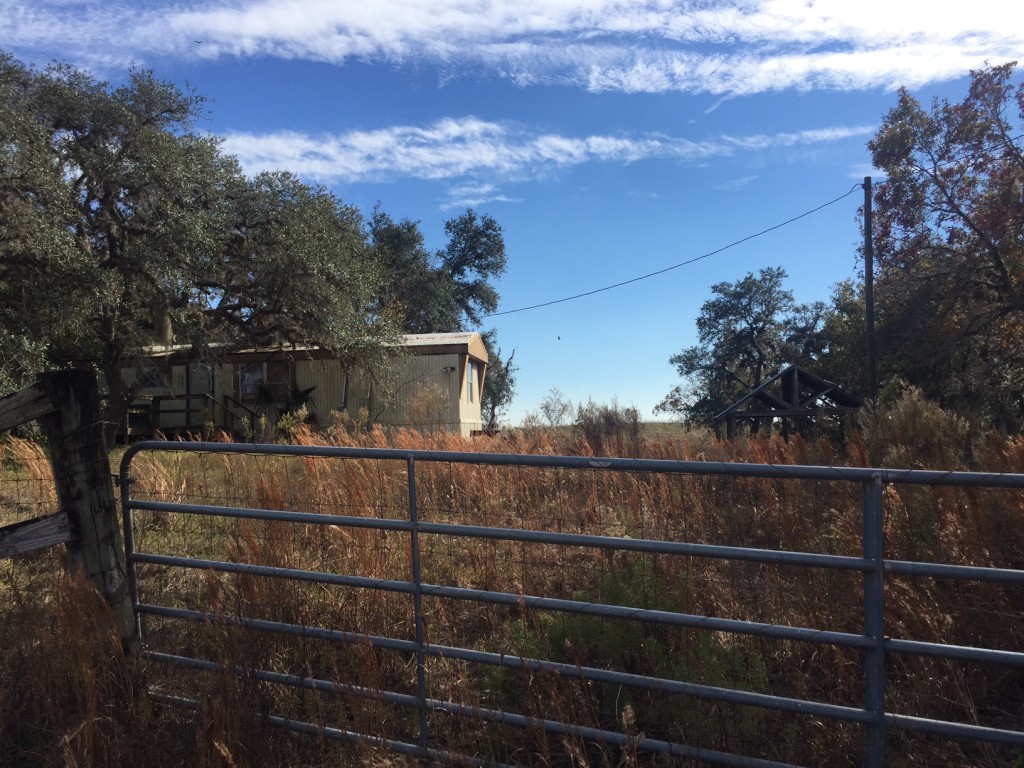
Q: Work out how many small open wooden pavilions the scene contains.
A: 1